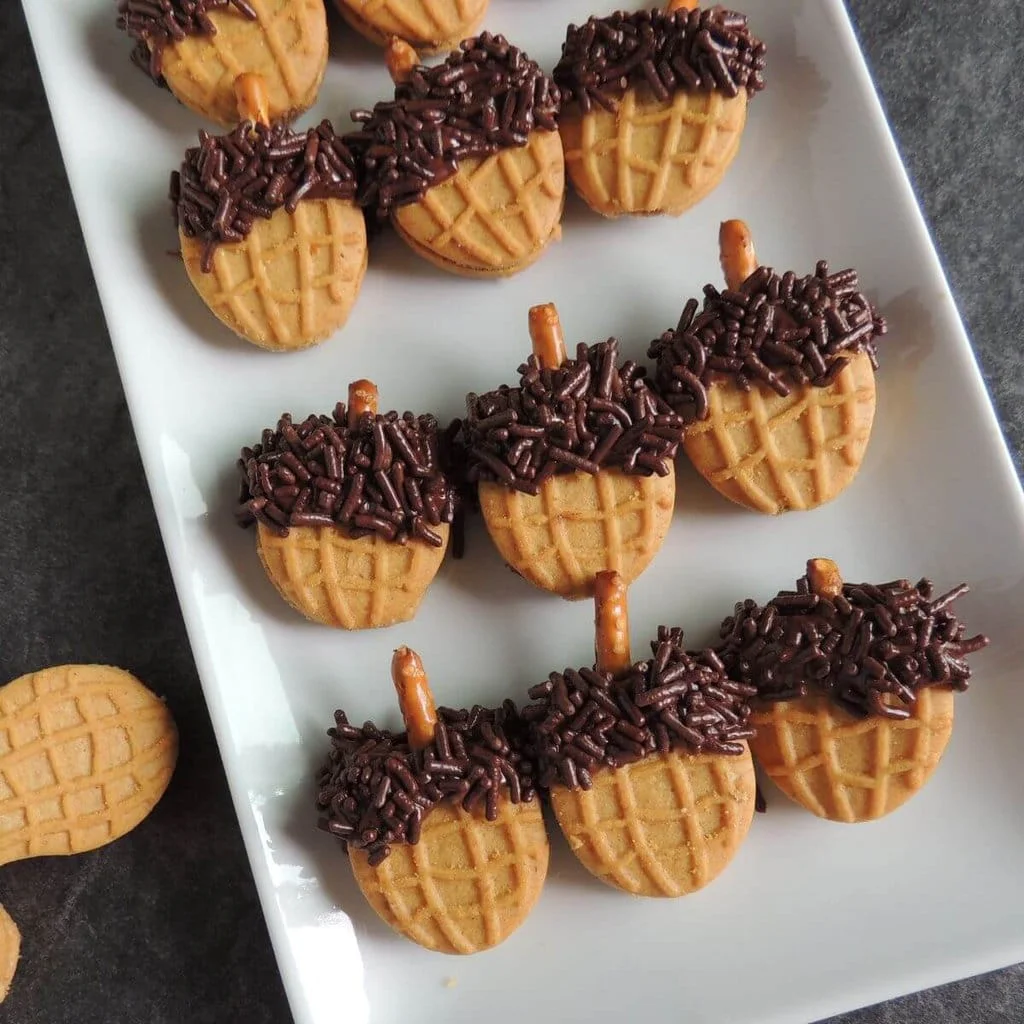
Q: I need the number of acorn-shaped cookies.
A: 11